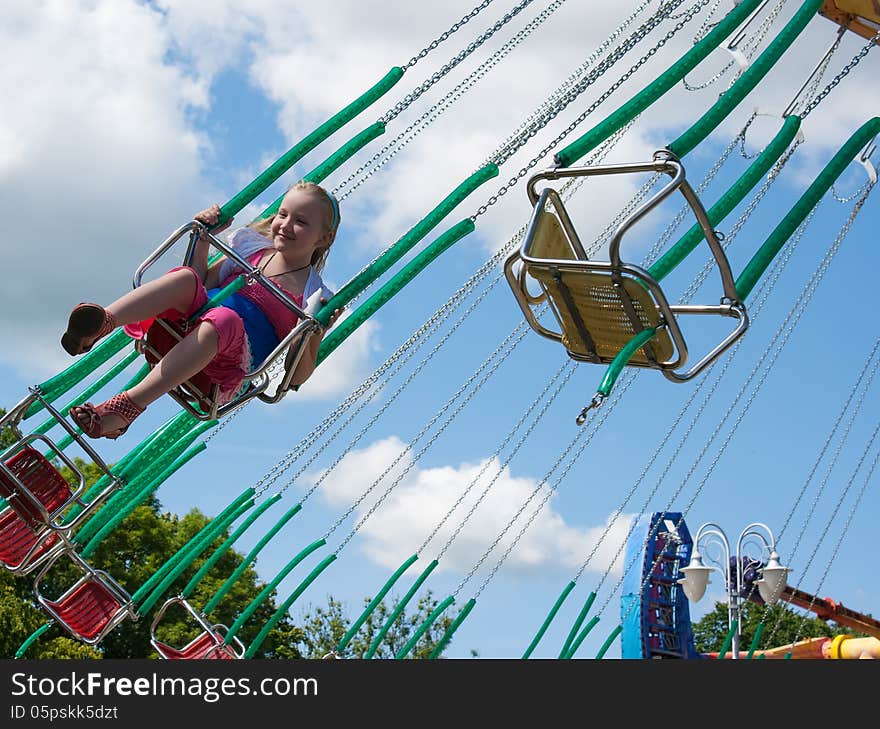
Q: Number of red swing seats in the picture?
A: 5